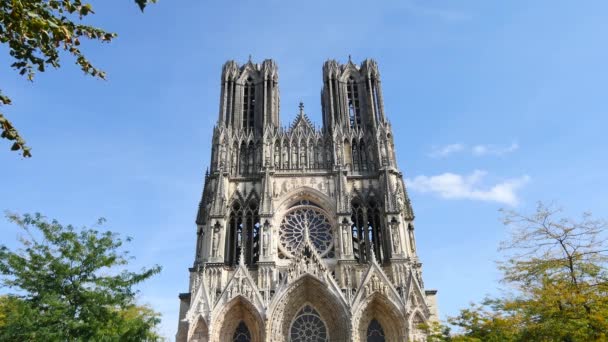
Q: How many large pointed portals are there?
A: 3